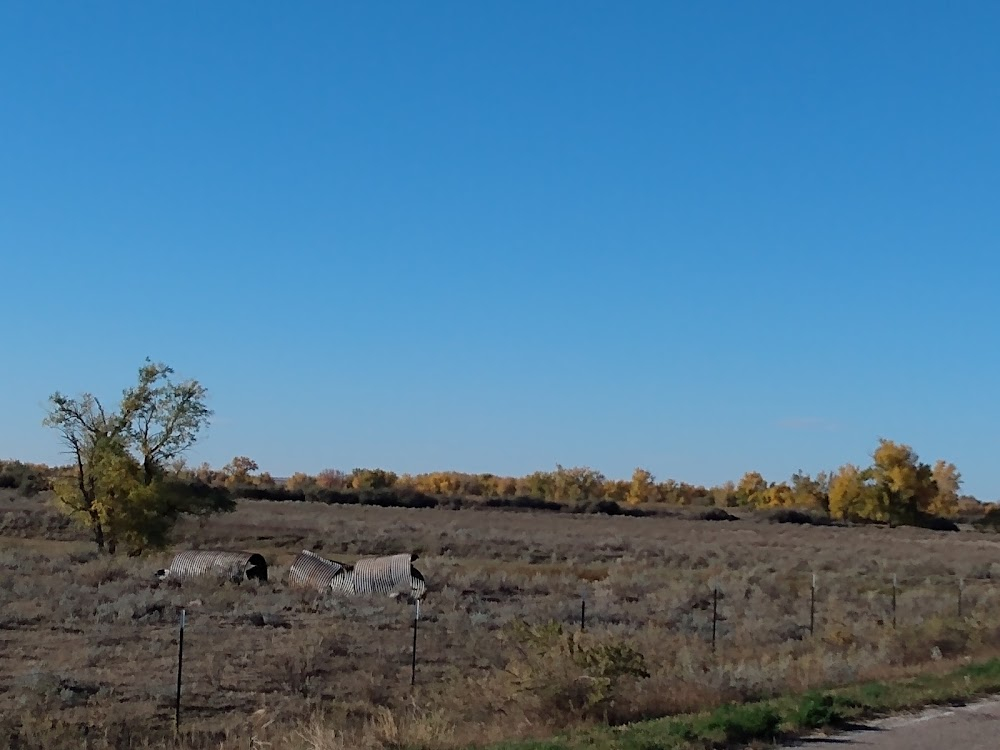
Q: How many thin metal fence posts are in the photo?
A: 7